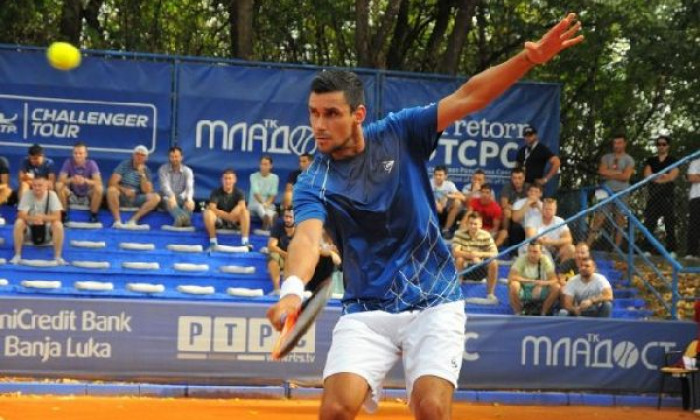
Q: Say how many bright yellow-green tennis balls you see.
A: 1